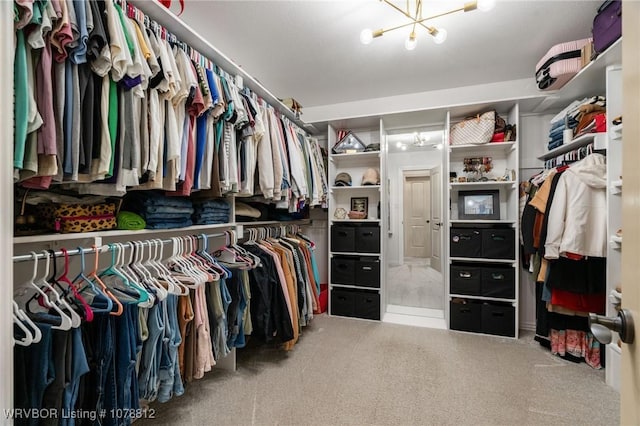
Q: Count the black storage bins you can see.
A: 12